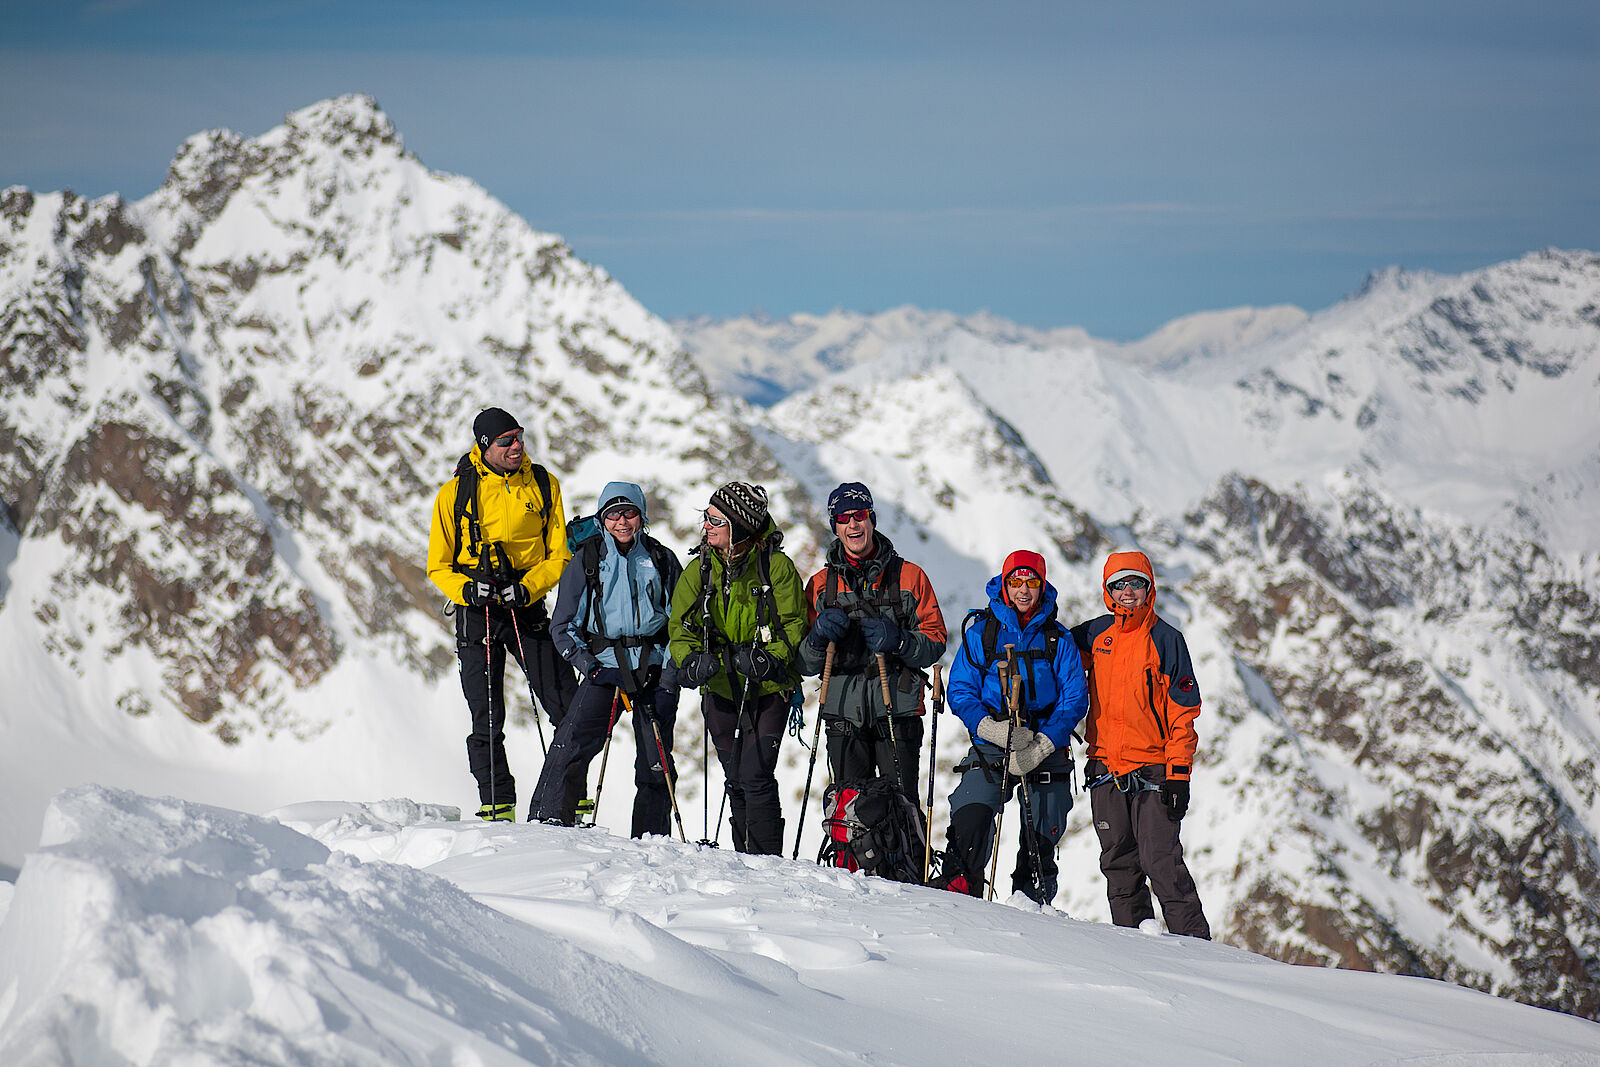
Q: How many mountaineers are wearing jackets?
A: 6